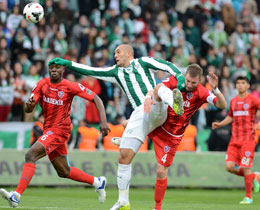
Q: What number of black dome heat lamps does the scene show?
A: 0